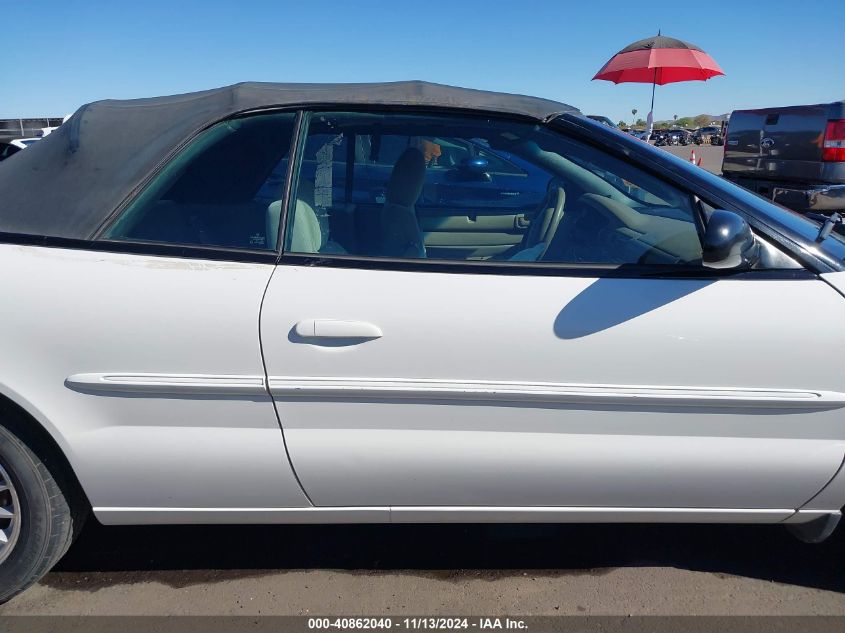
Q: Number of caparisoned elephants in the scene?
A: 0